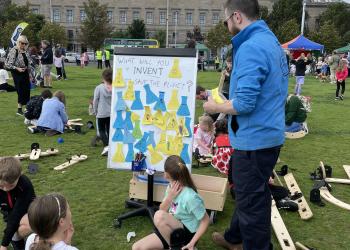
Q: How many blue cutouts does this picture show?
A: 14